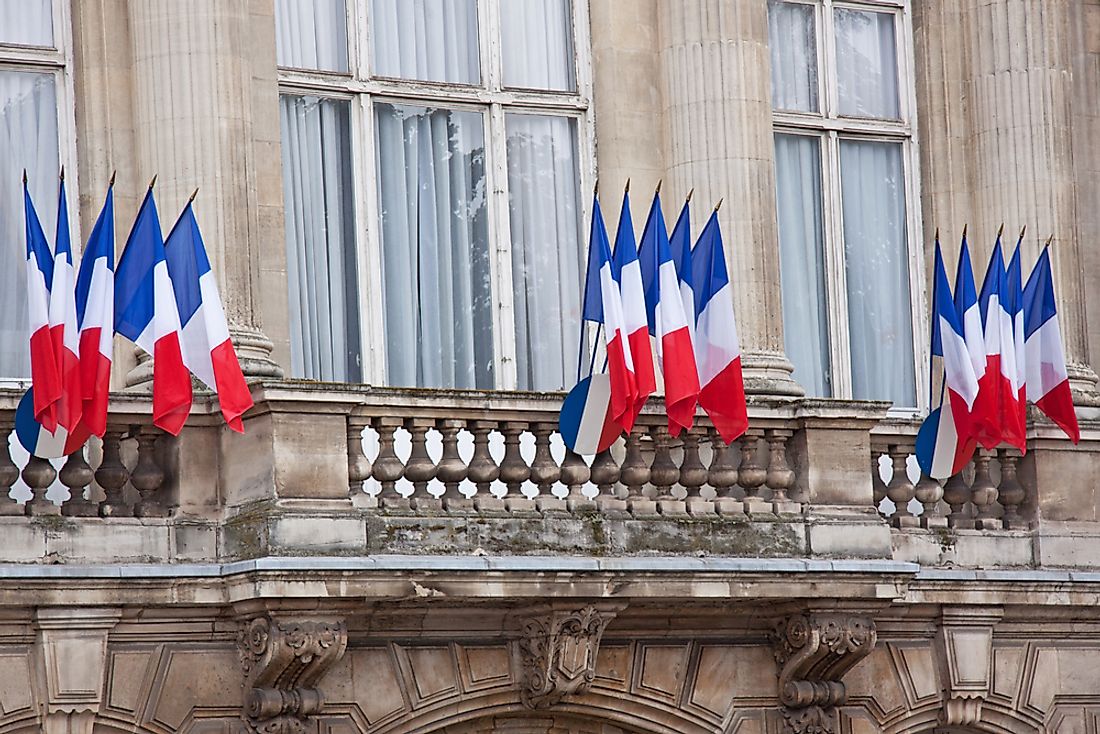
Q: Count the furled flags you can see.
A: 15